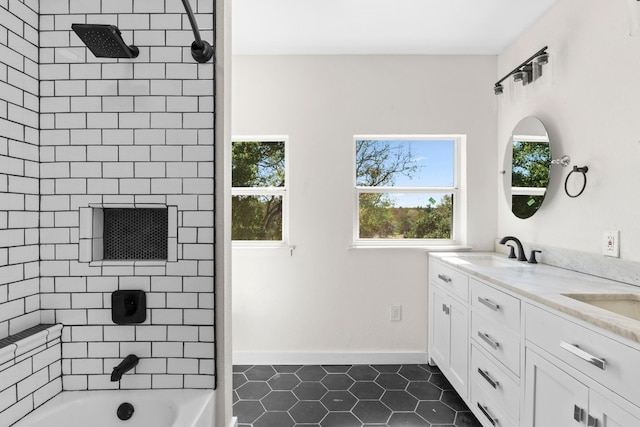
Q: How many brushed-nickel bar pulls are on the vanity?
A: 6